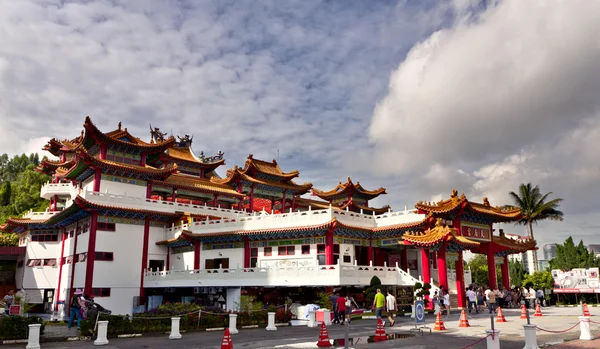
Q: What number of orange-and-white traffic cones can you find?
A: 9